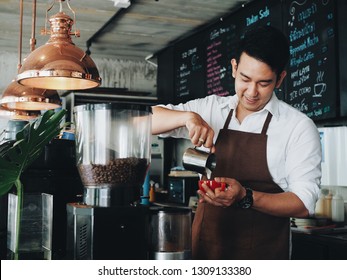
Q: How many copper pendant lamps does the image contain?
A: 3